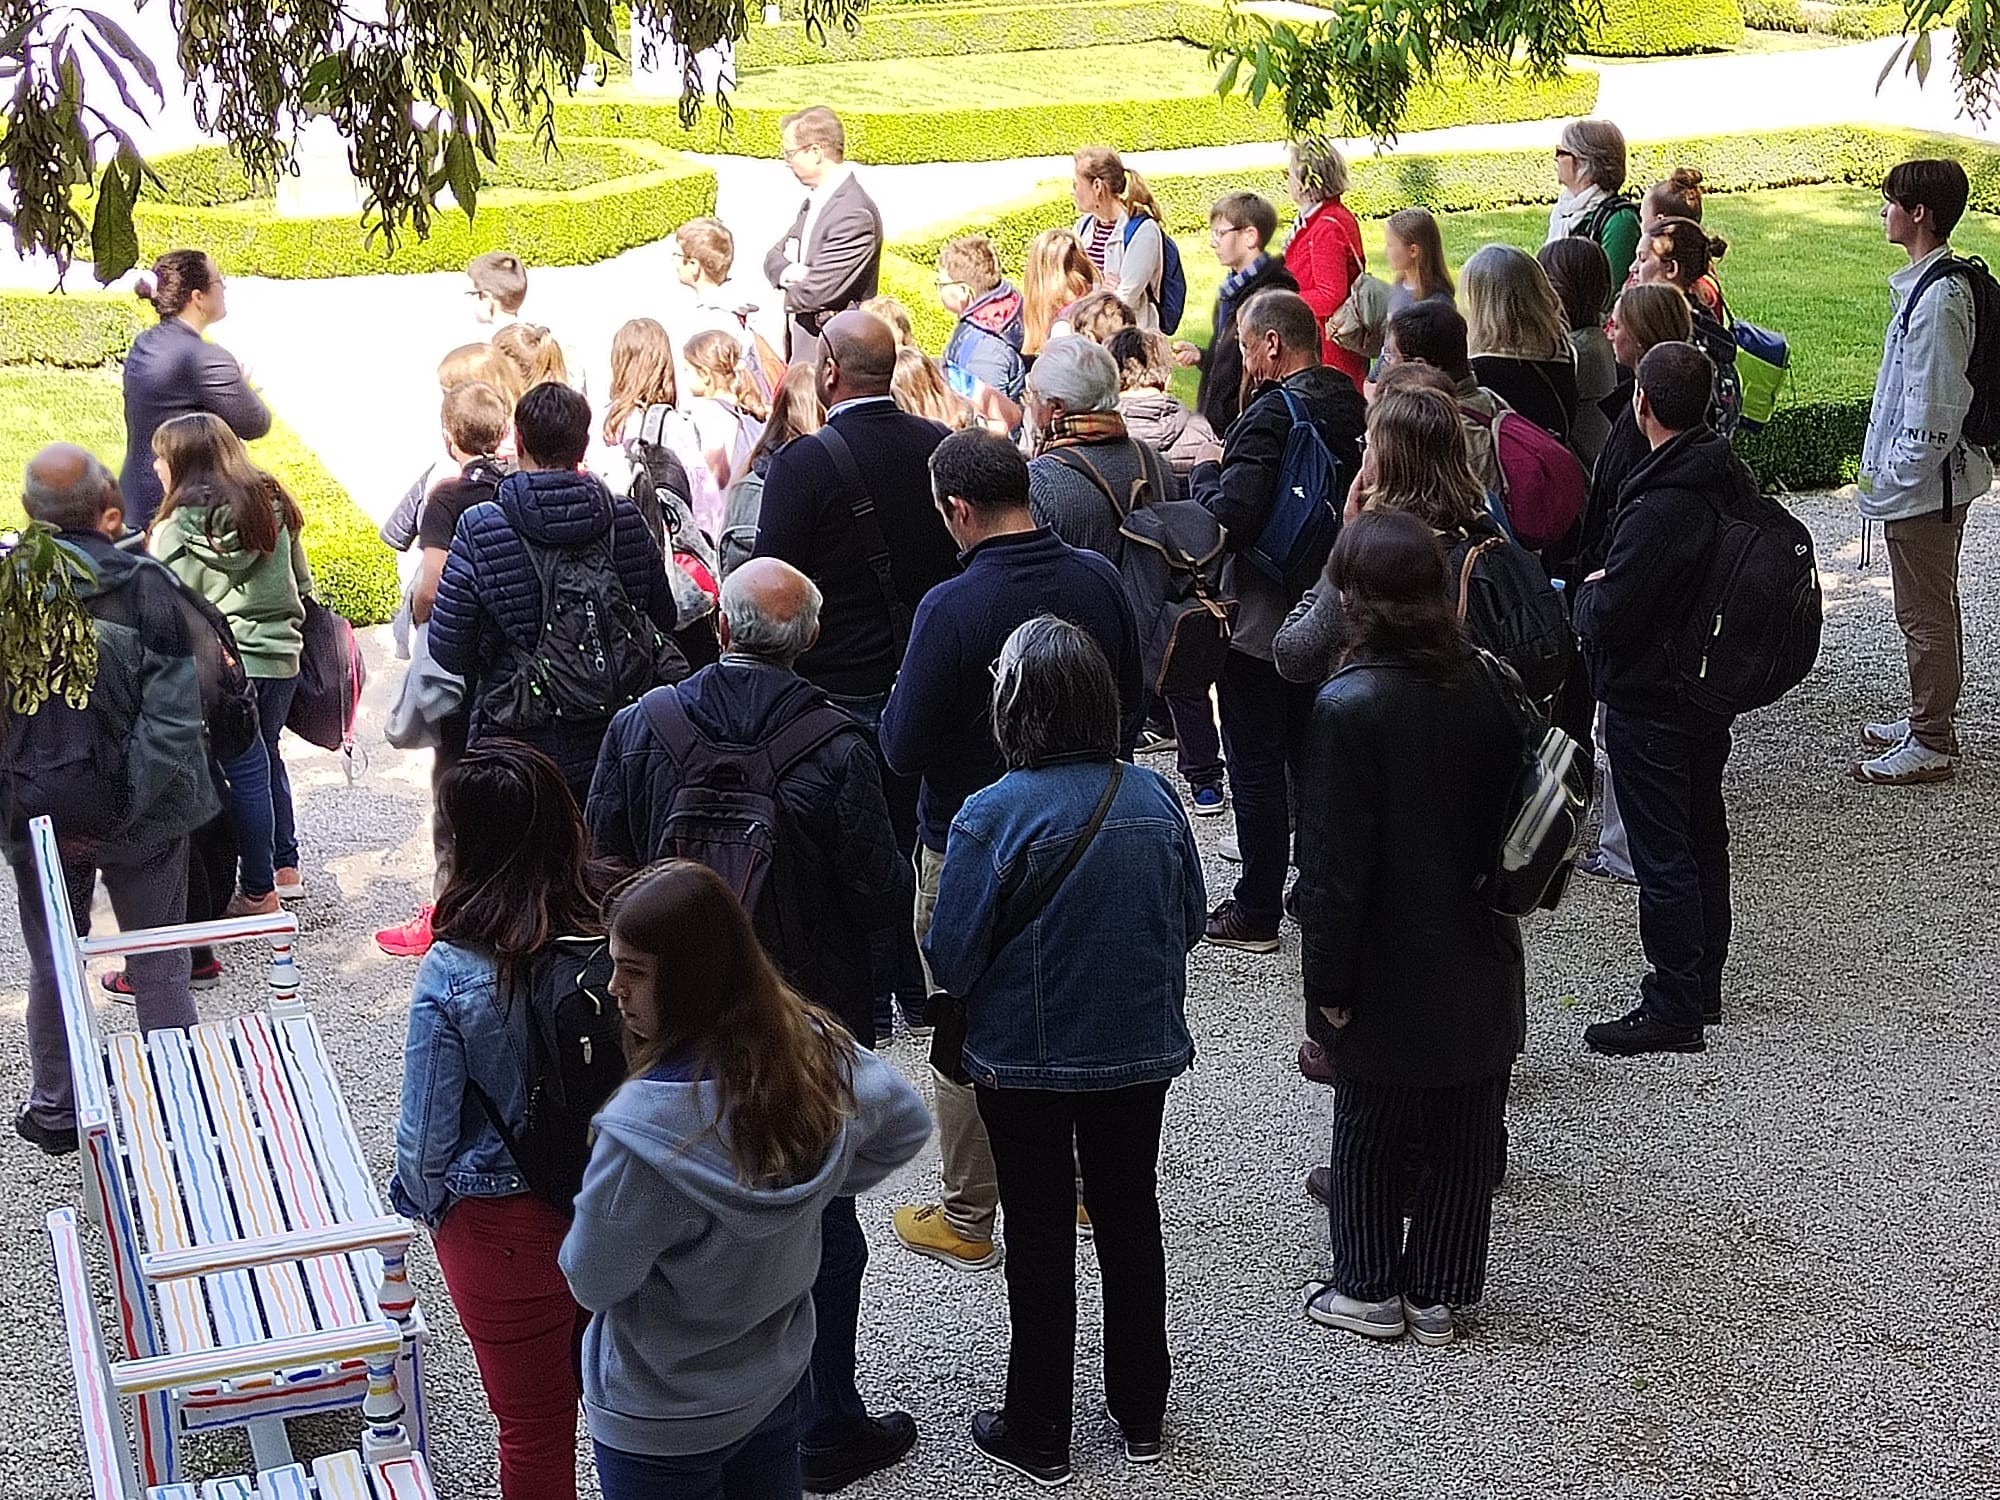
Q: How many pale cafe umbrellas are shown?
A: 0